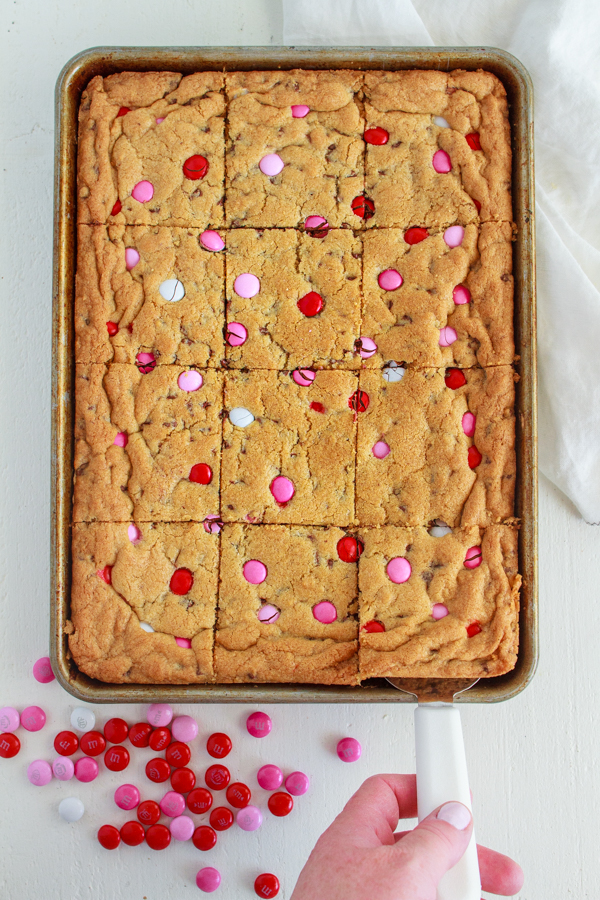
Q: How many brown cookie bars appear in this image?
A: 12